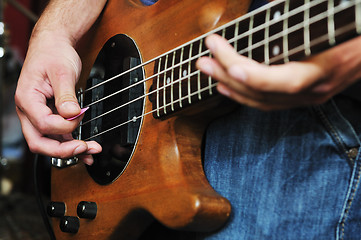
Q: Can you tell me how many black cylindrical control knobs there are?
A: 3